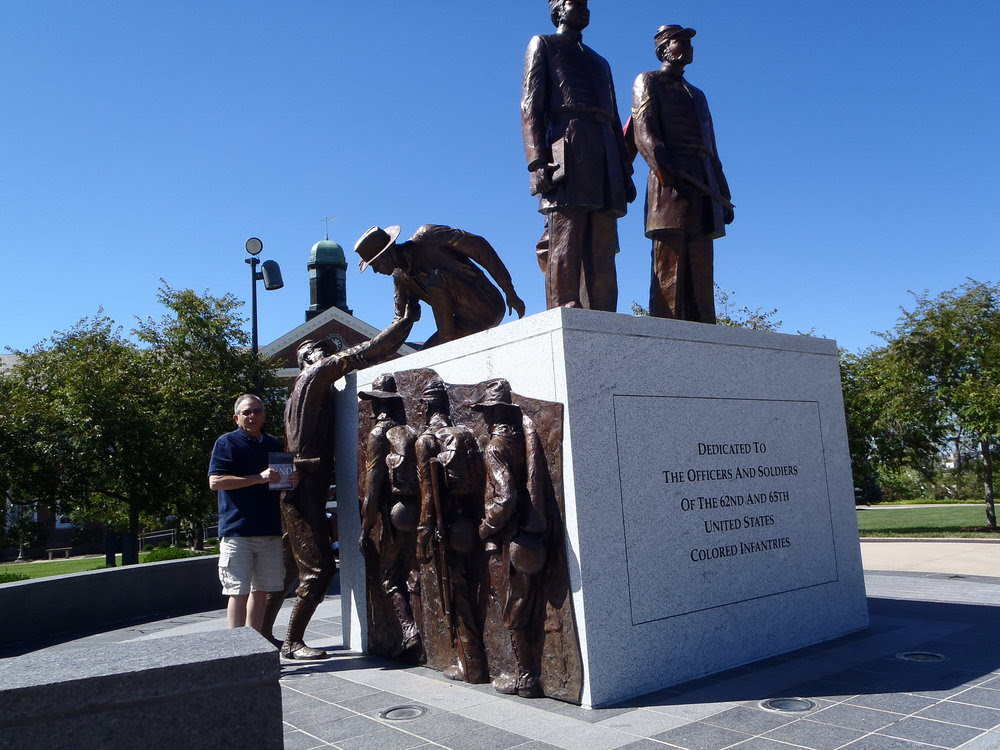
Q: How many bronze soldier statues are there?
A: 7